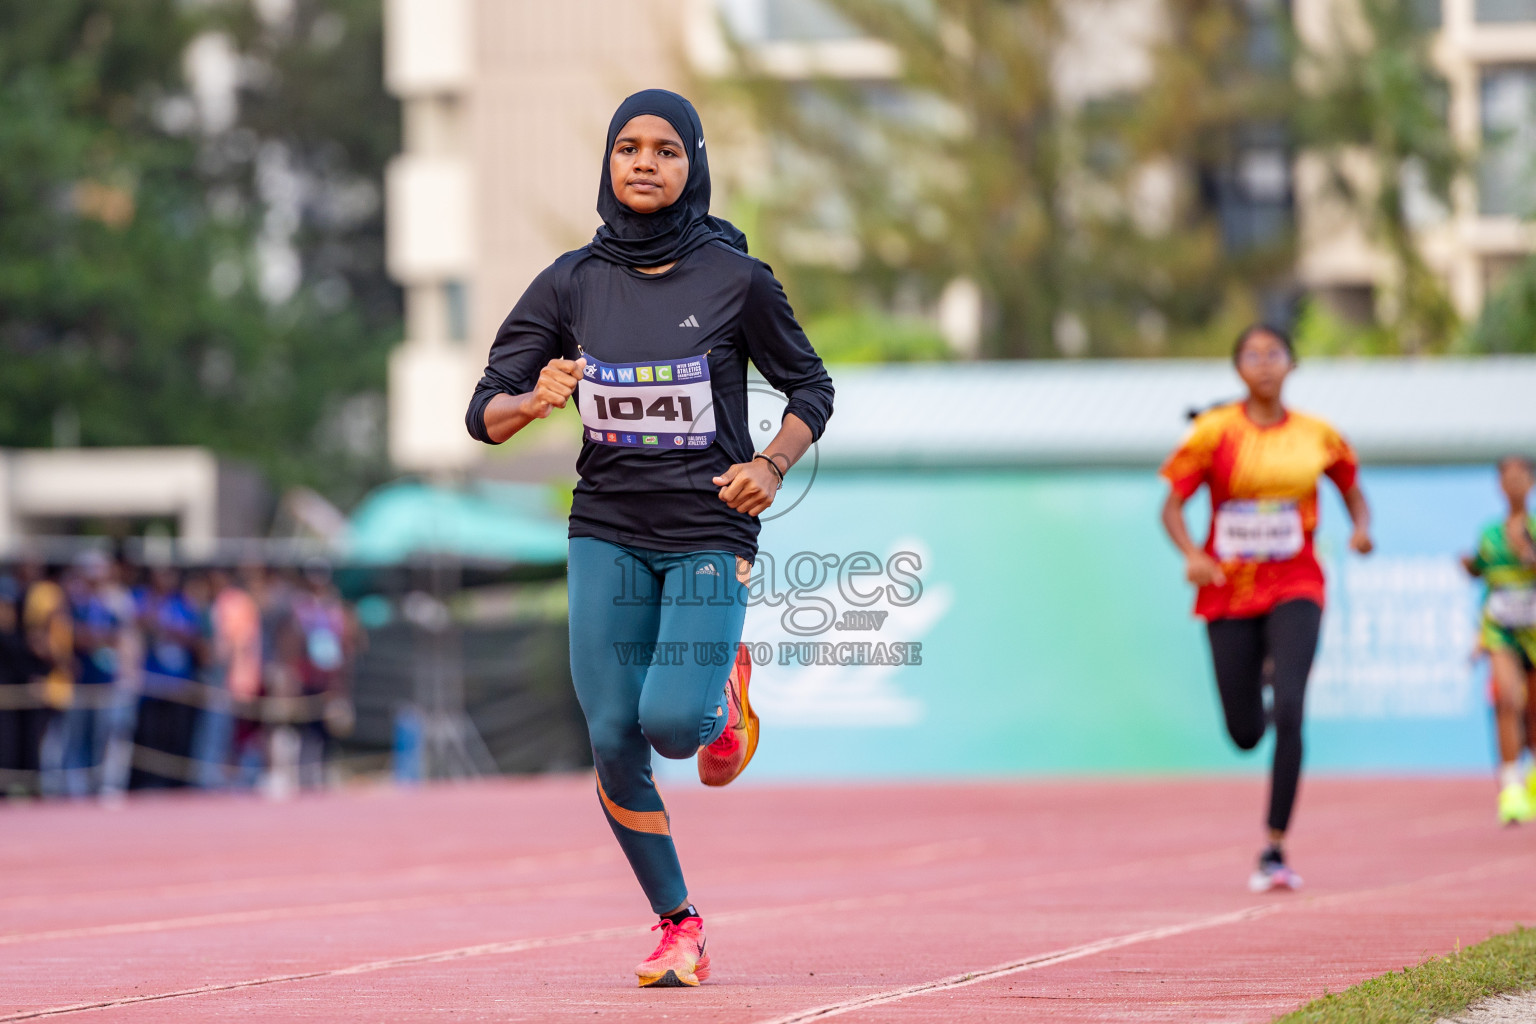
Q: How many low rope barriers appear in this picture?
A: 2